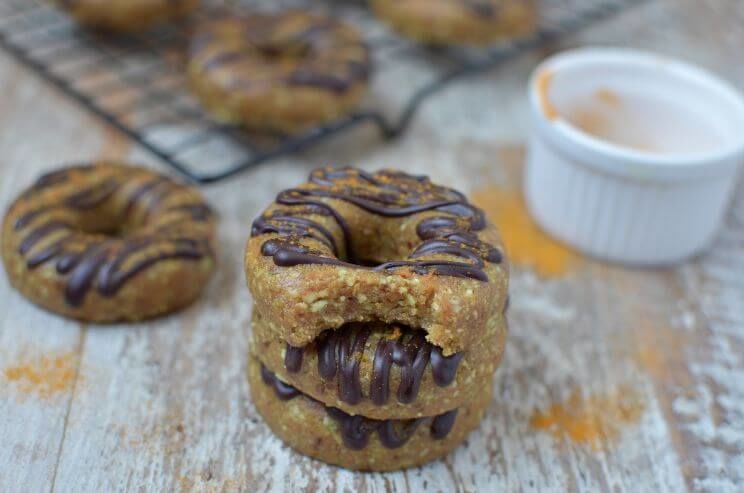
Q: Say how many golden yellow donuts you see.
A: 7